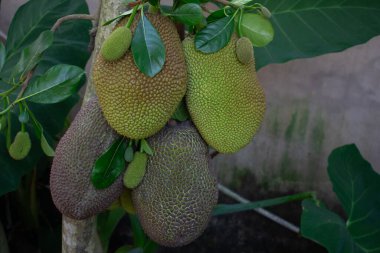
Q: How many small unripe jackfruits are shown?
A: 4